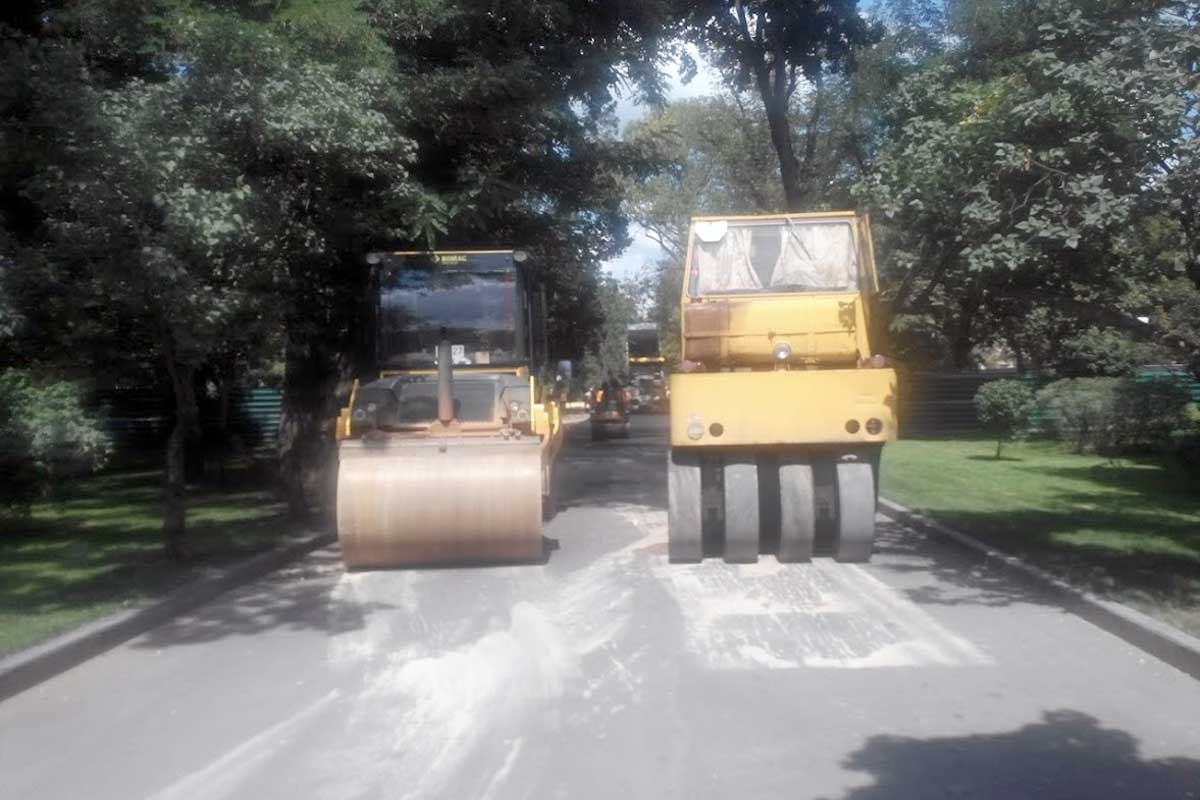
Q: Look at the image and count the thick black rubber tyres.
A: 4